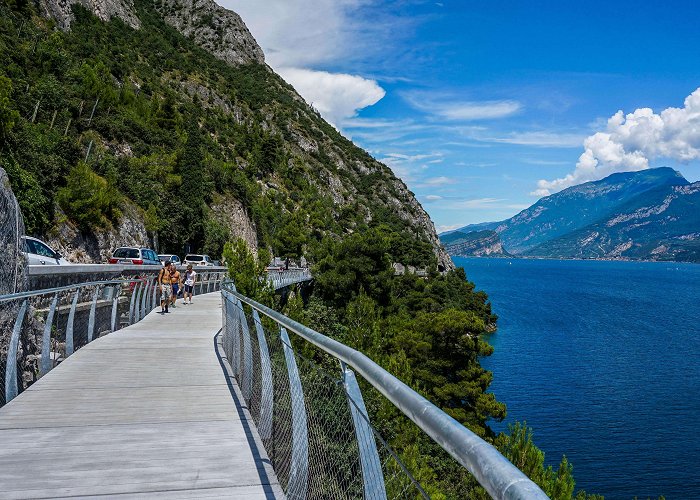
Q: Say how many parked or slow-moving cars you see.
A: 4